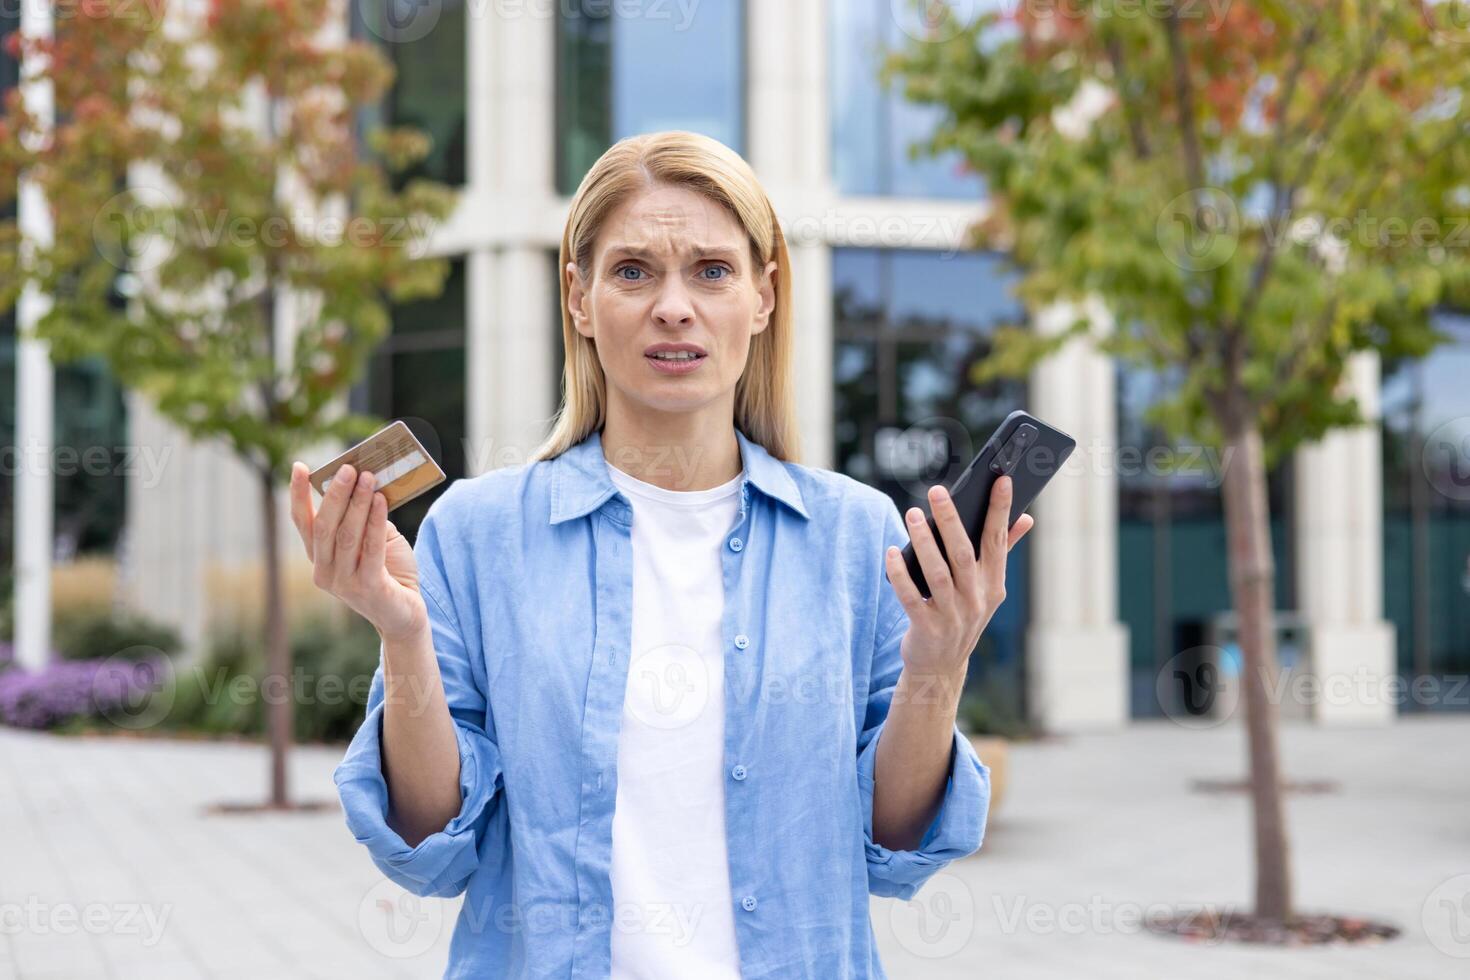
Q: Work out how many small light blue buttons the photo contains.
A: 4